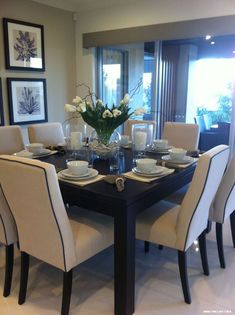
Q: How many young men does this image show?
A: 0